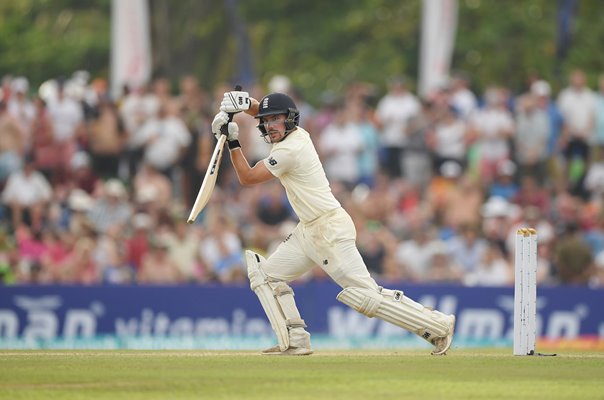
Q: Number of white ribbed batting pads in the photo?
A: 2